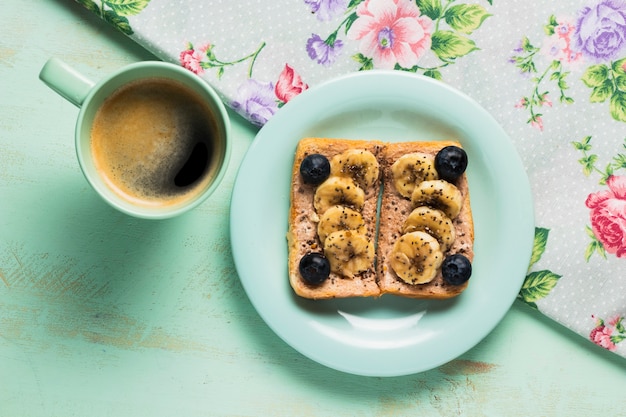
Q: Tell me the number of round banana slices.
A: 8